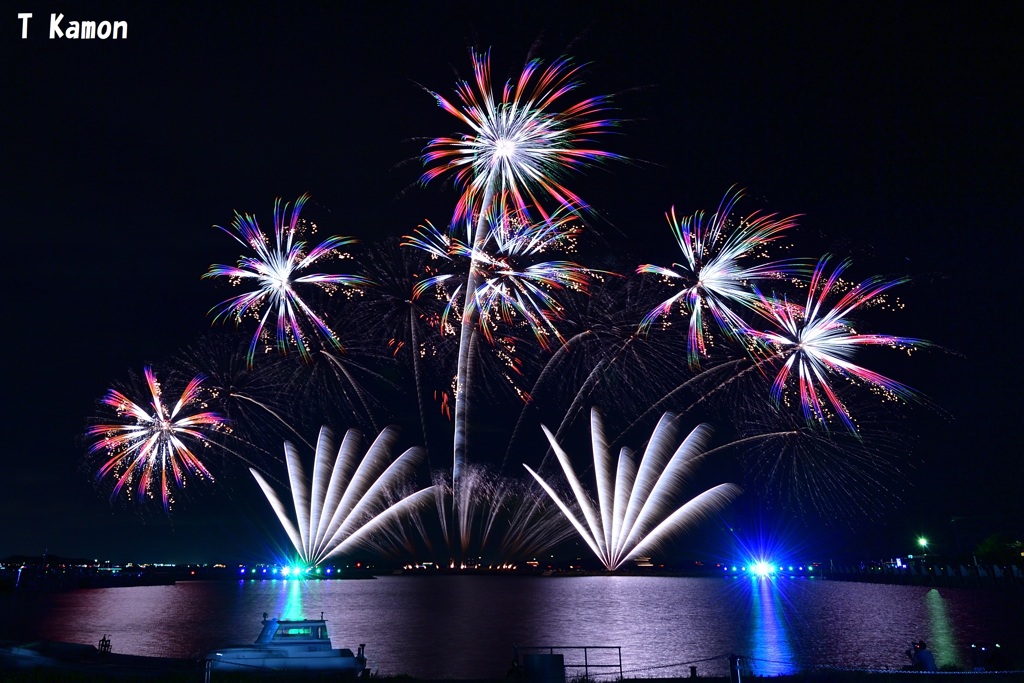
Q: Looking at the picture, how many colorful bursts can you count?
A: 6